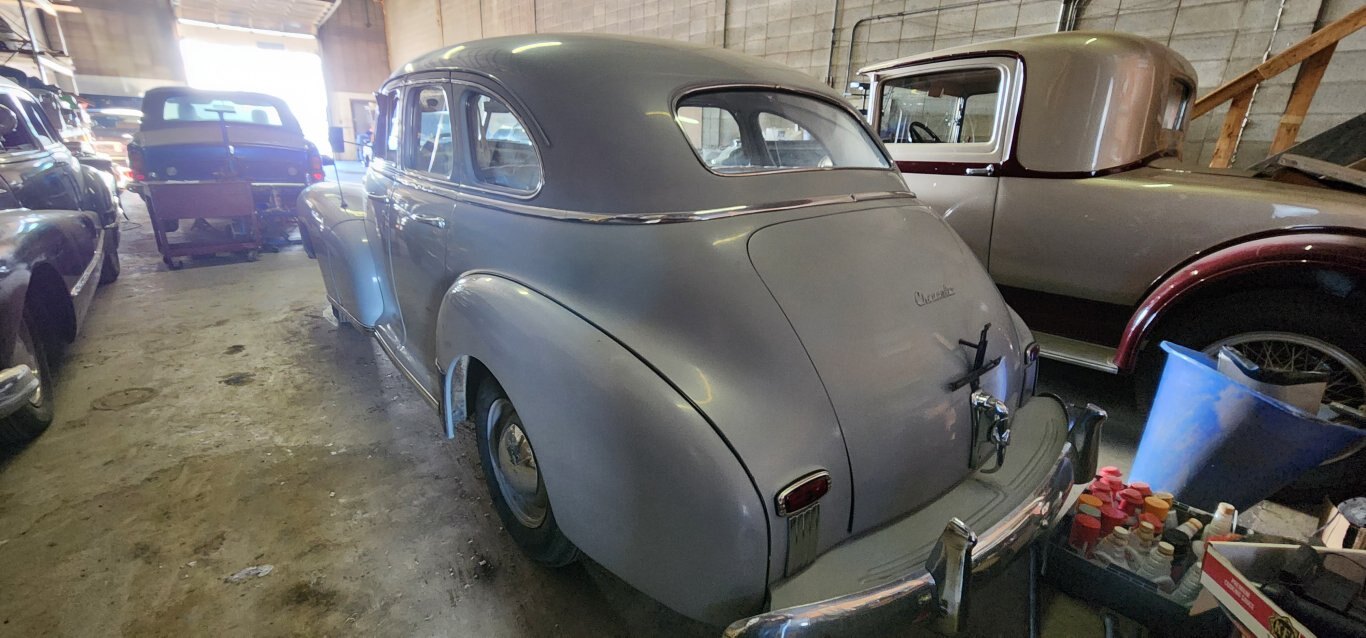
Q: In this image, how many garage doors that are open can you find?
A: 1